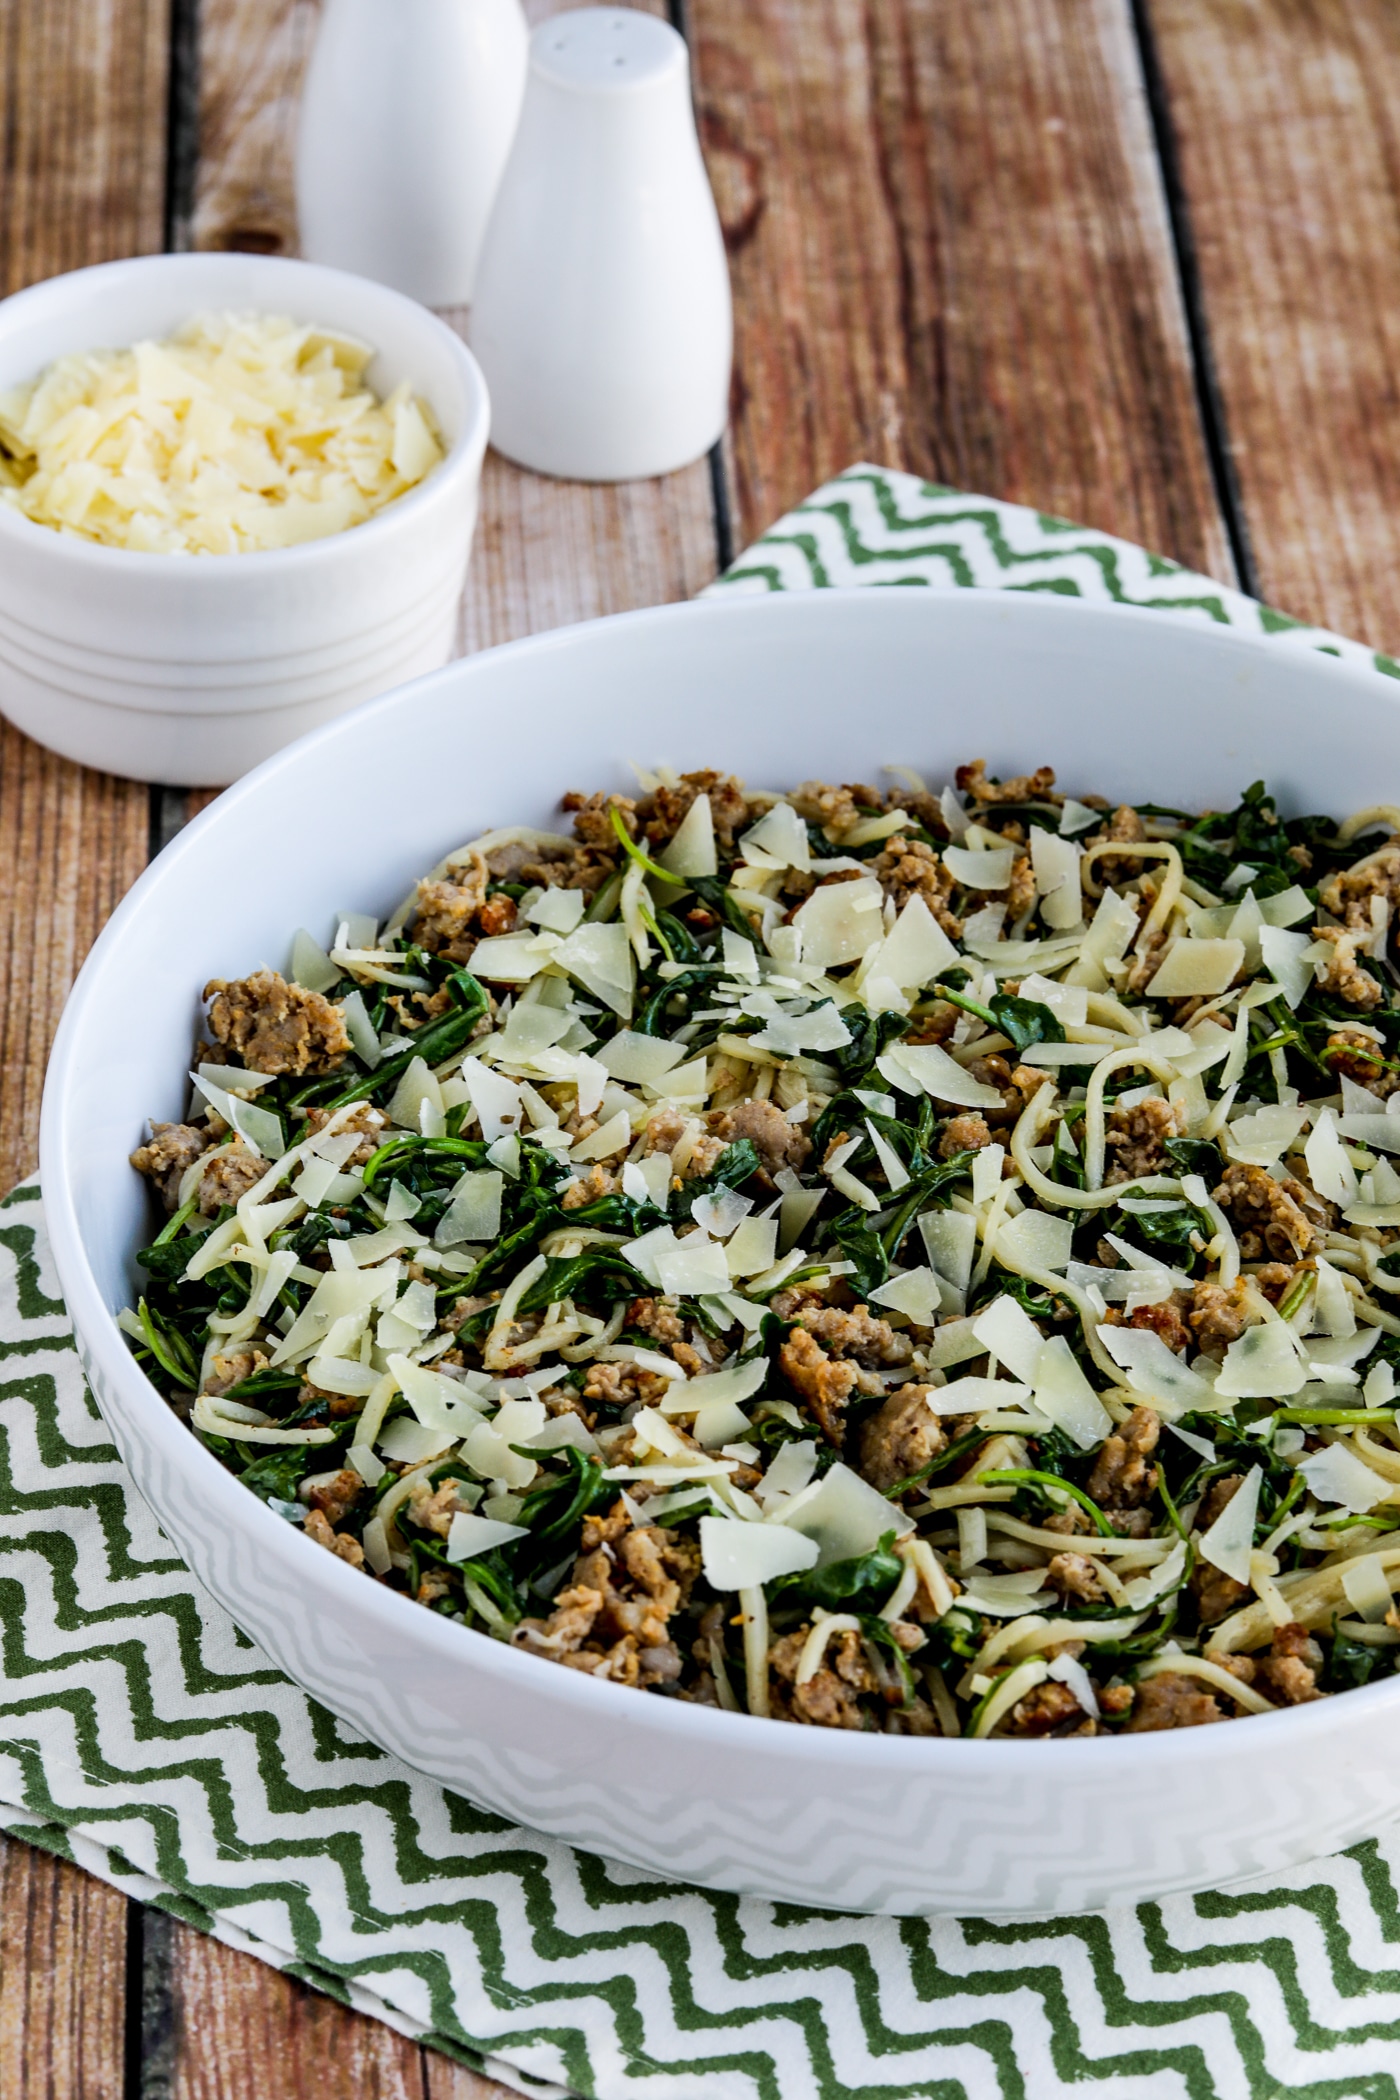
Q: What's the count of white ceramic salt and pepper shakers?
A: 2